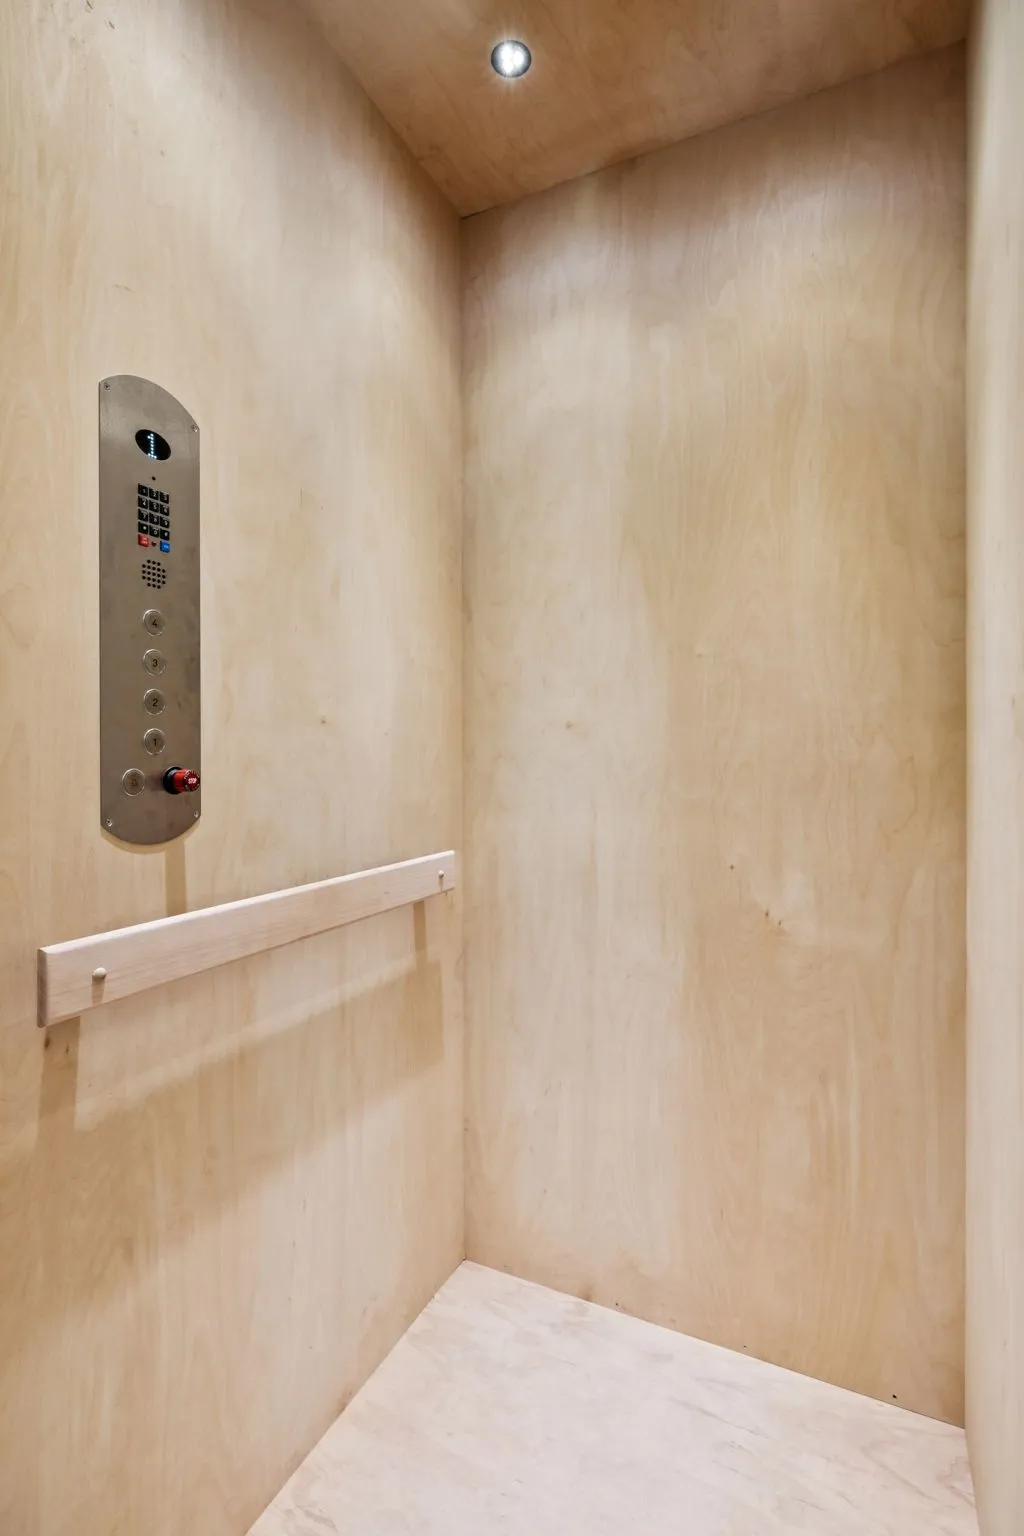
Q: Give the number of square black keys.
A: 12